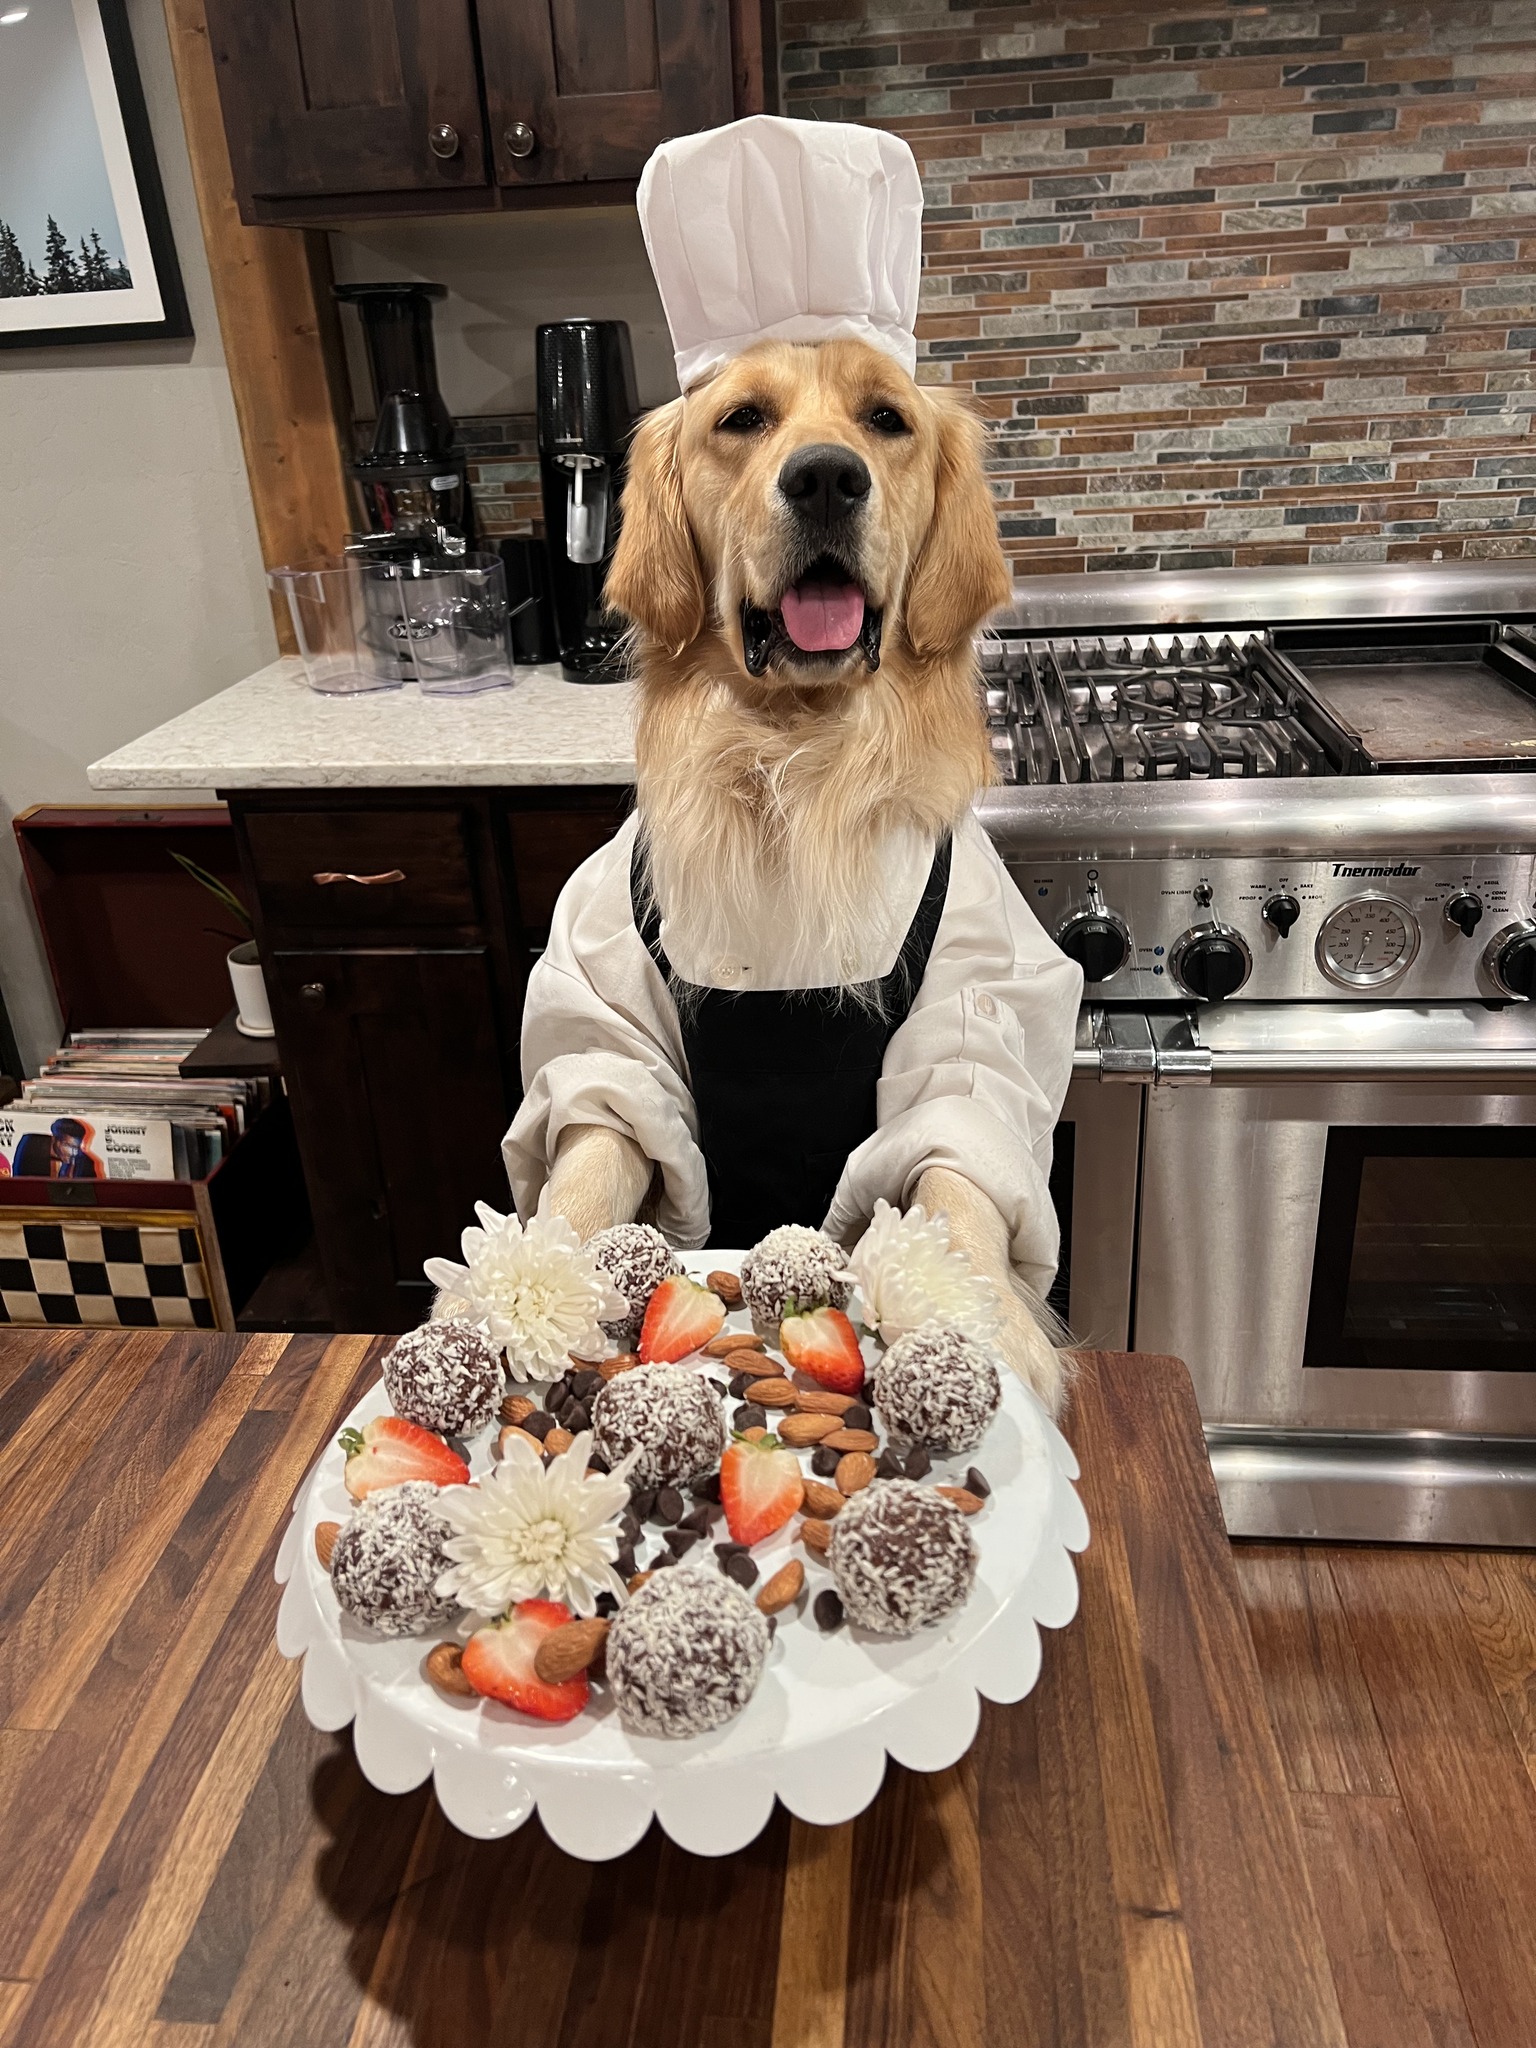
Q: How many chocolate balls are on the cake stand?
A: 8